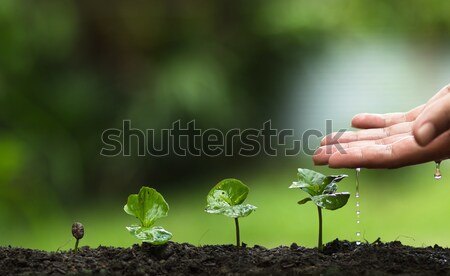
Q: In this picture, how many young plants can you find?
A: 4